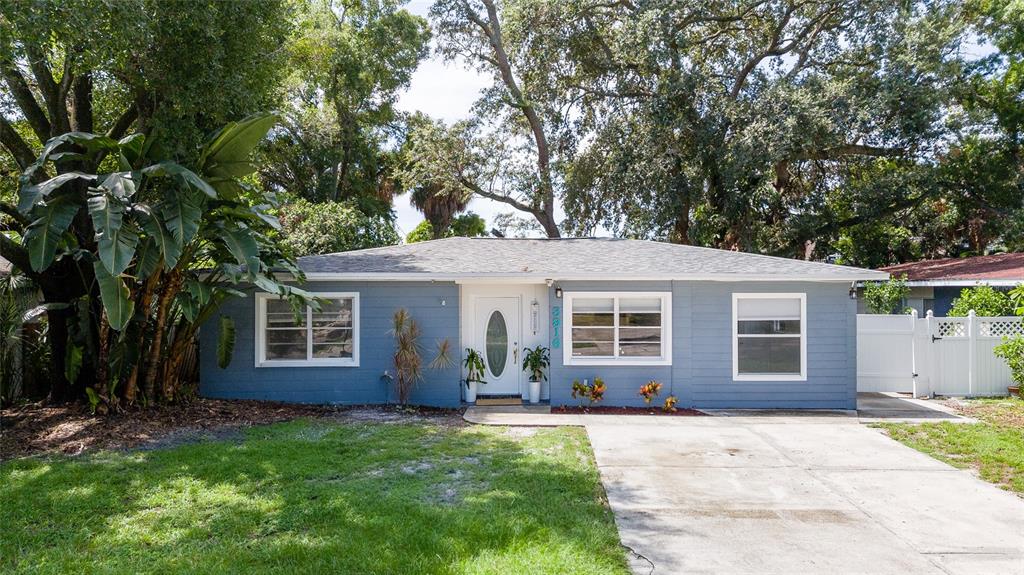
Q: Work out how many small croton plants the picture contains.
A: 4